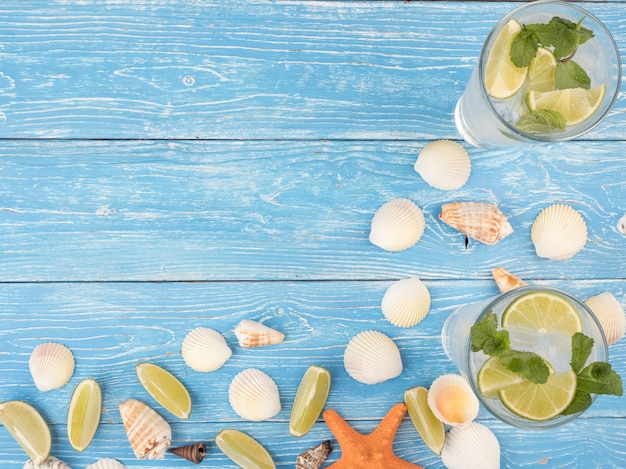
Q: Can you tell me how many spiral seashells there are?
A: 6